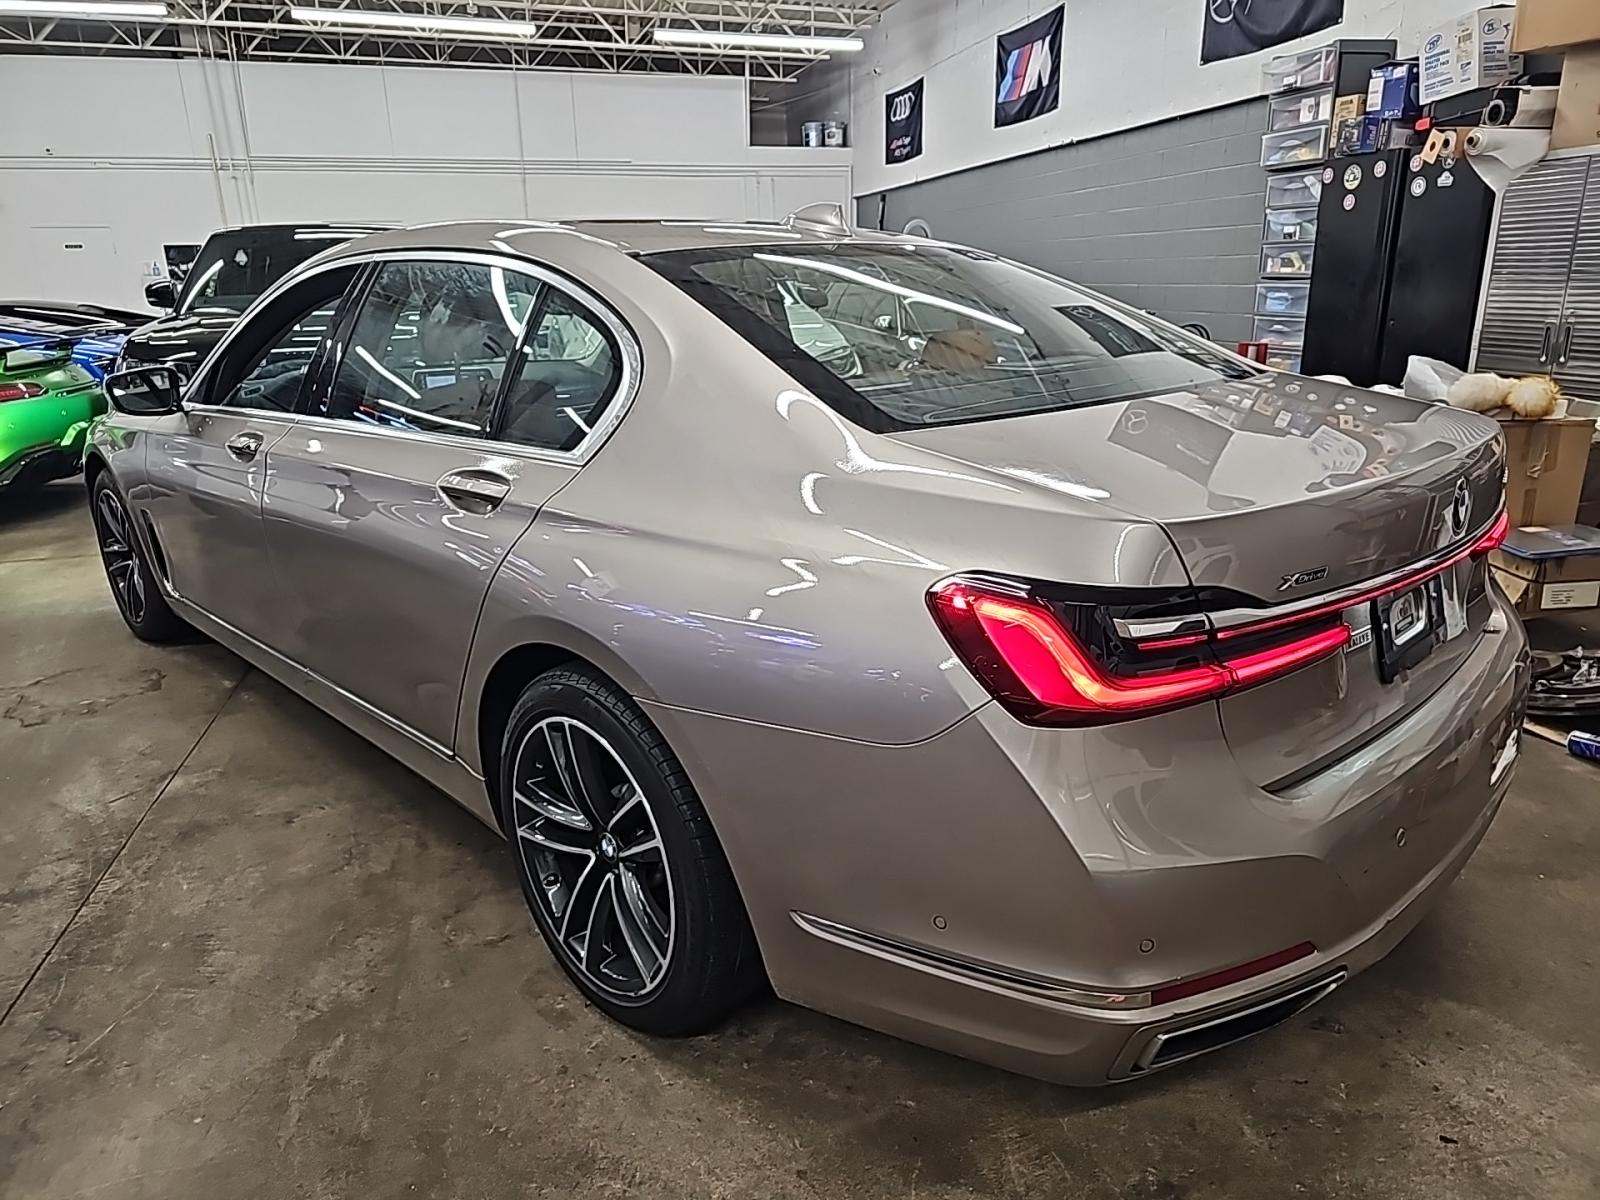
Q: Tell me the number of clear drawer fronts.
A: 9